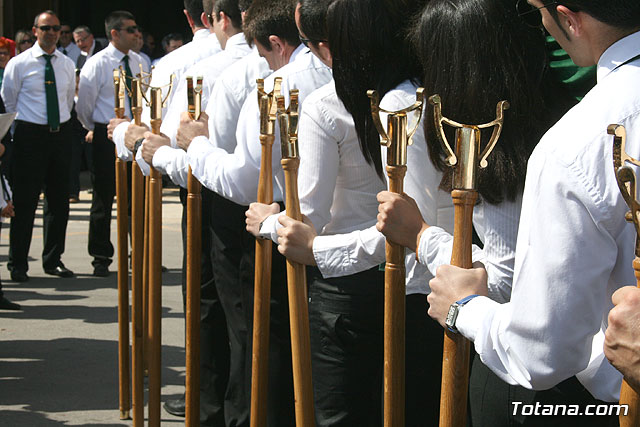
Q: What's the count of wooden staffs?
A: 10